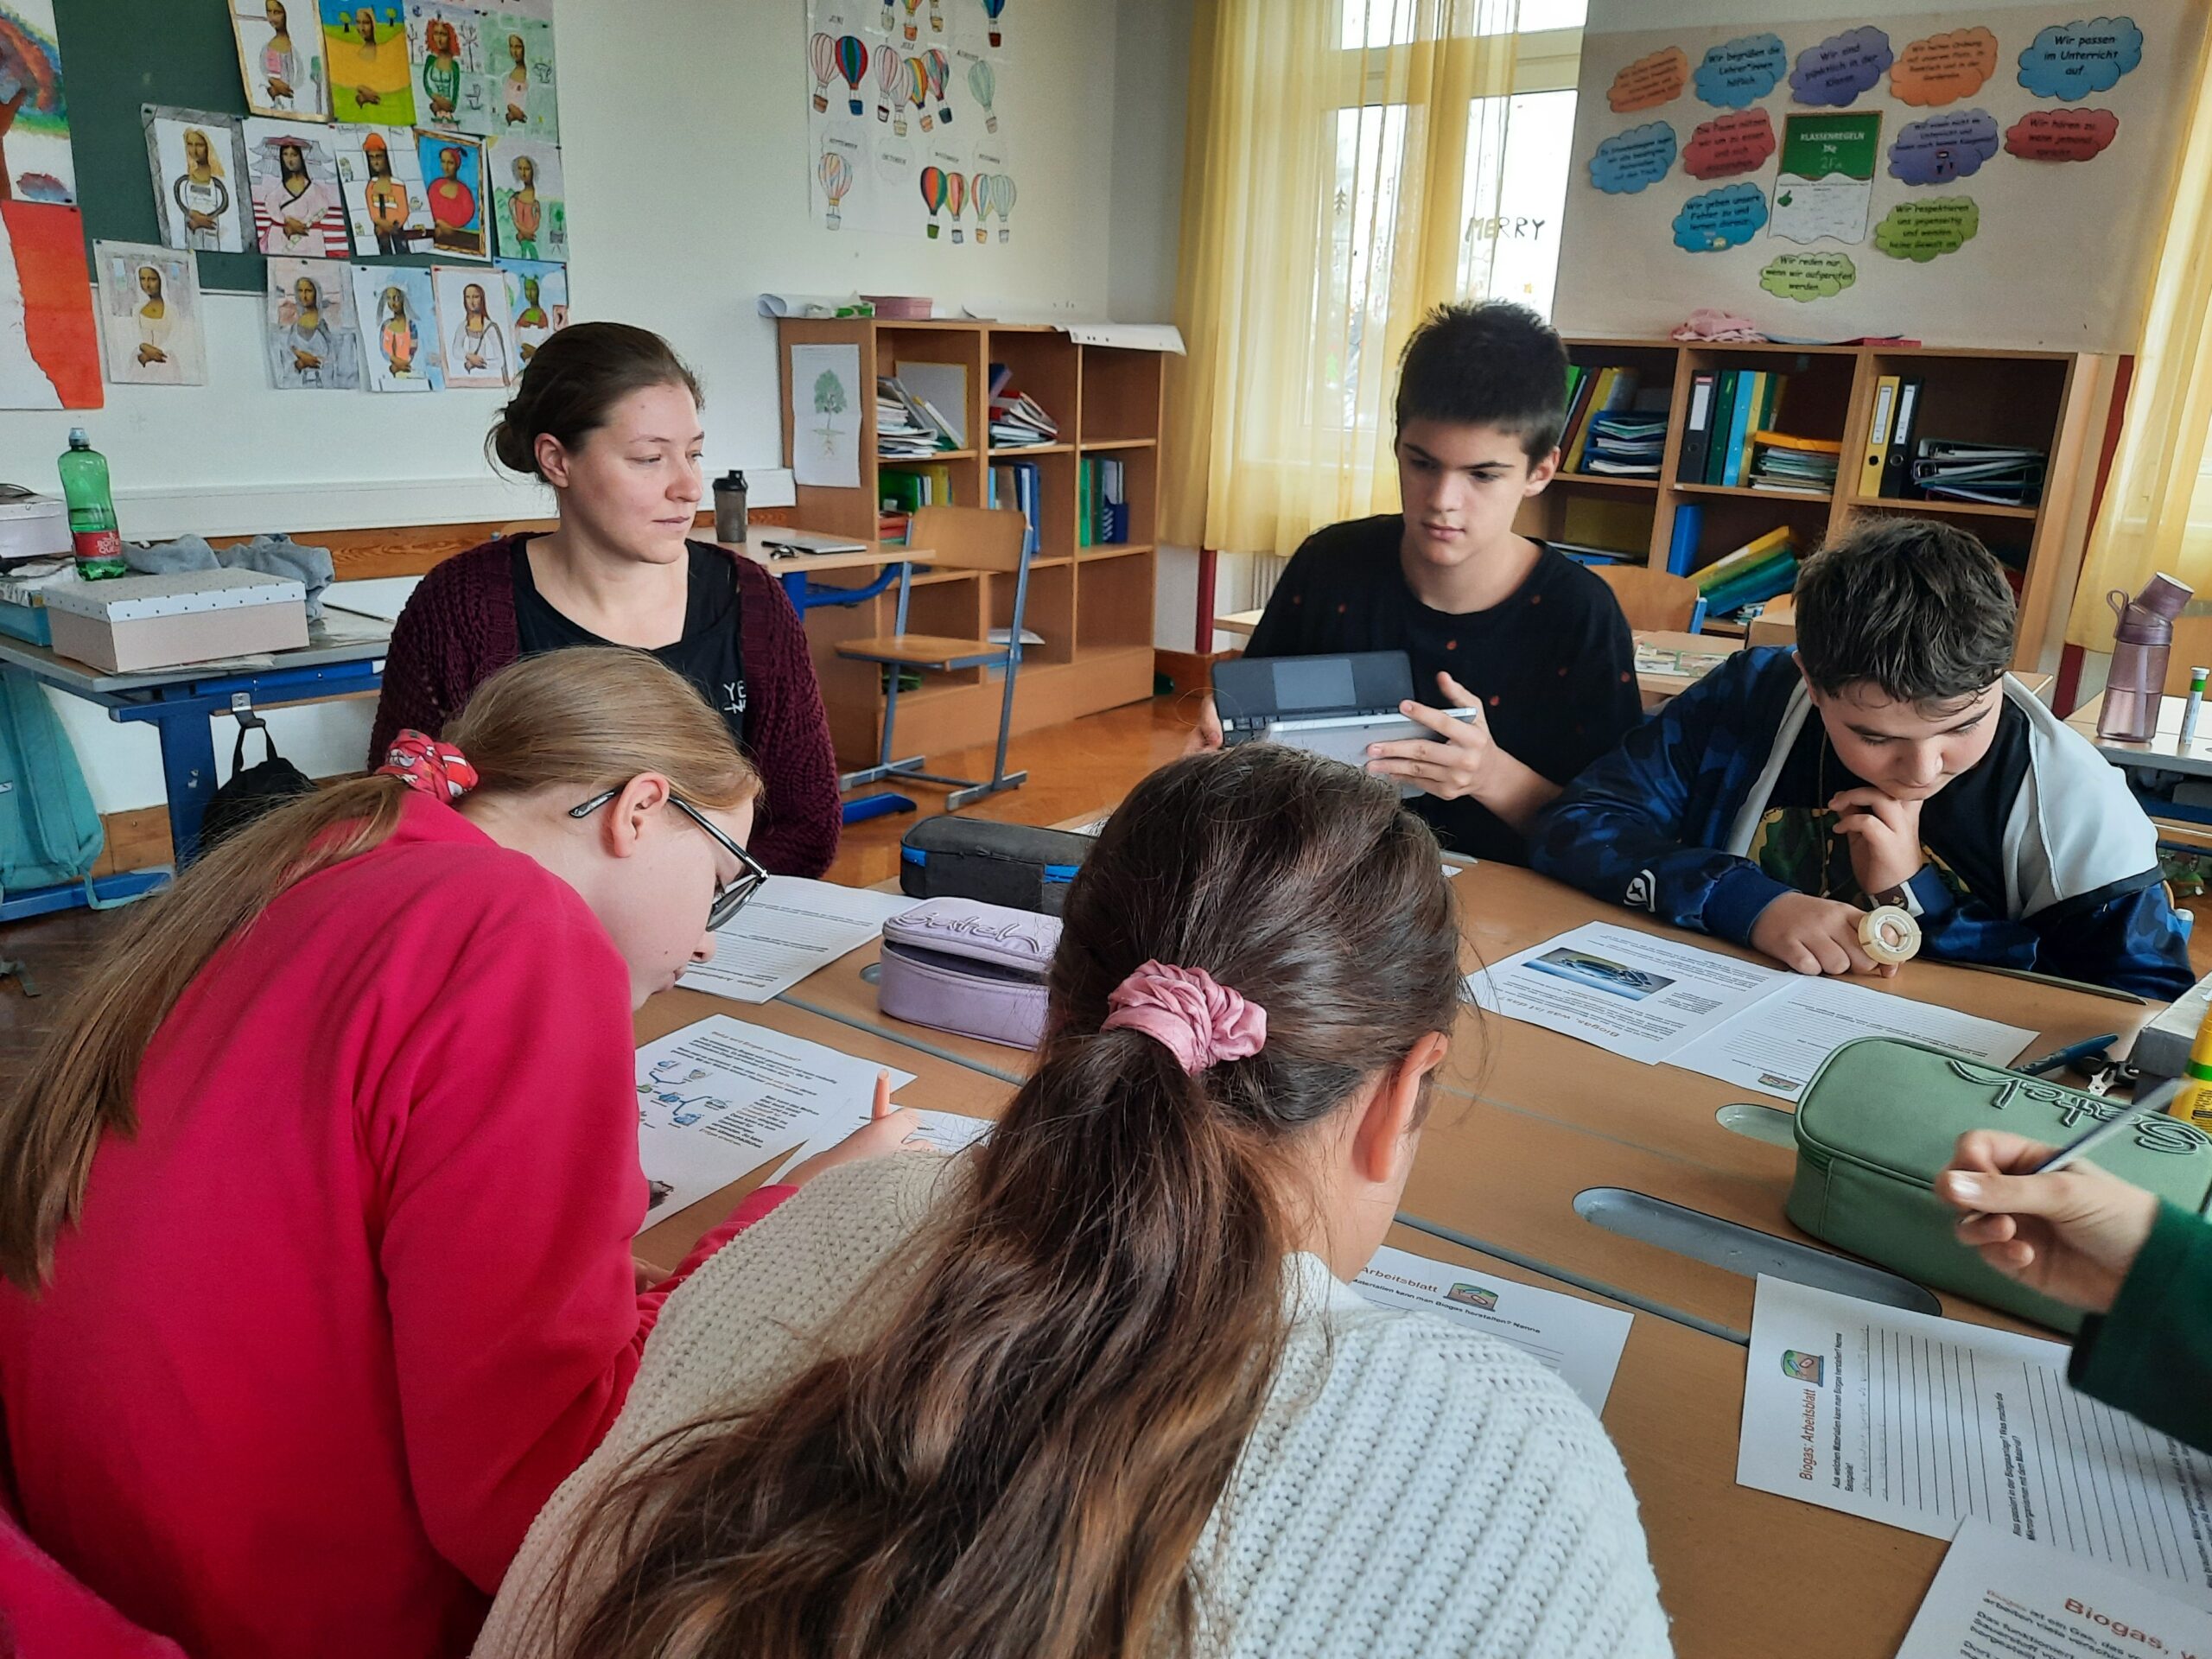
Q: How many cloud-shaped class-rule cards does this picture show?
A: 12